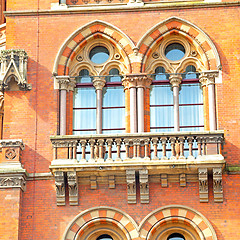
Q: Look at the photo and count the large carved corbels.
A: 6